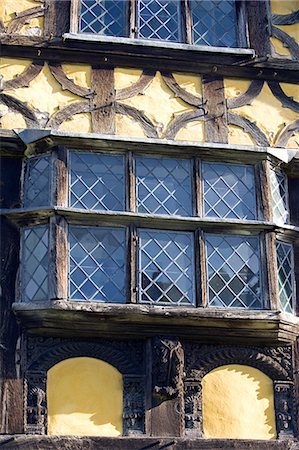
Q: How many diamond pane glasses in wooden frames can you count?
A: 13